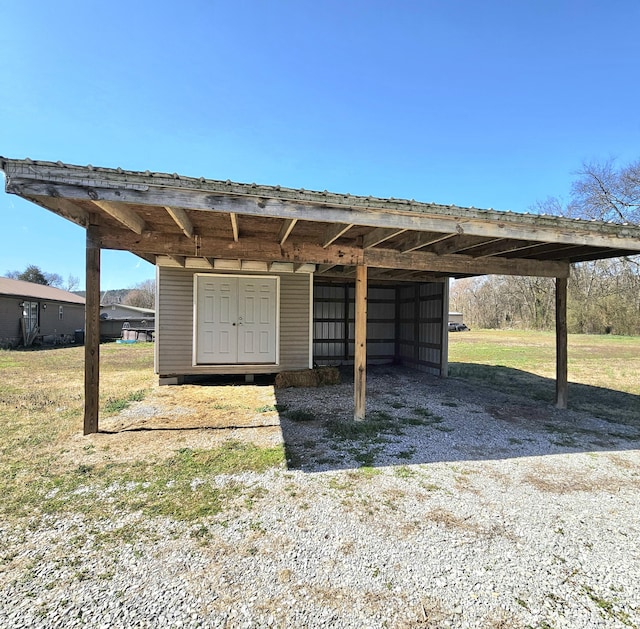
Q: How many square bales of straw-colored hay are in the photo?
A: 2